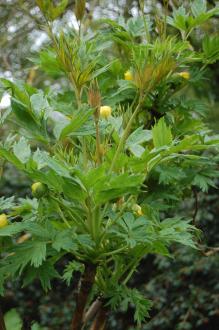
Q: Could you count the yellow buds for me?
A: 6